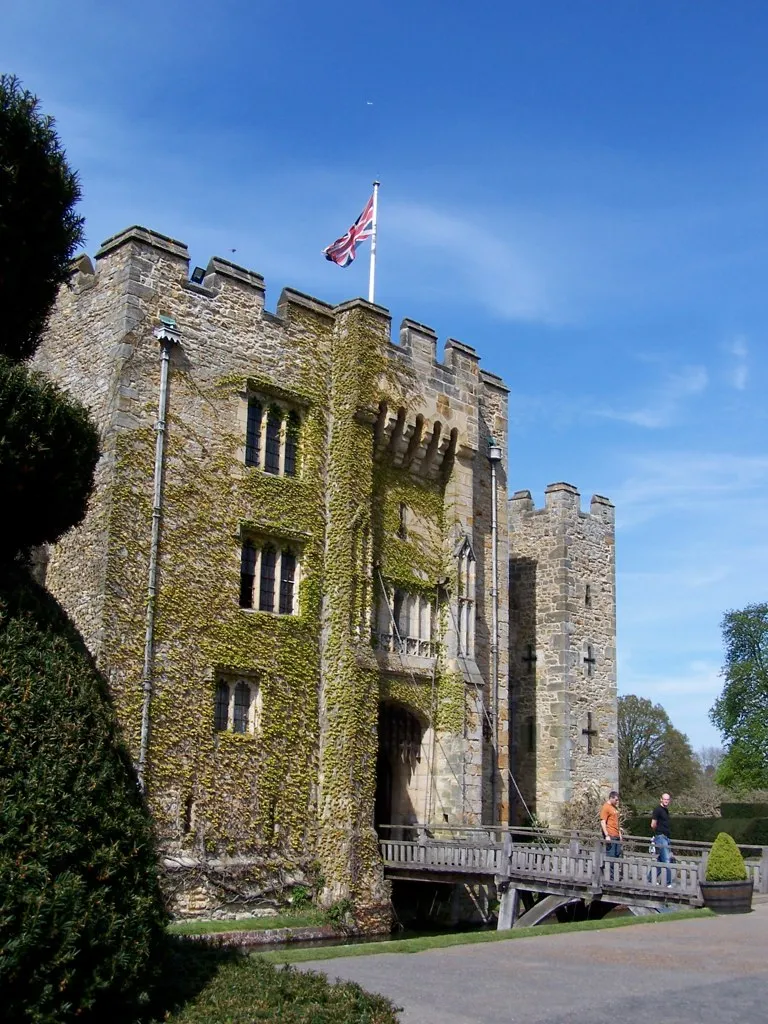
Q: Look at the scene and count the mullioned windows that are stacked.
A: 3